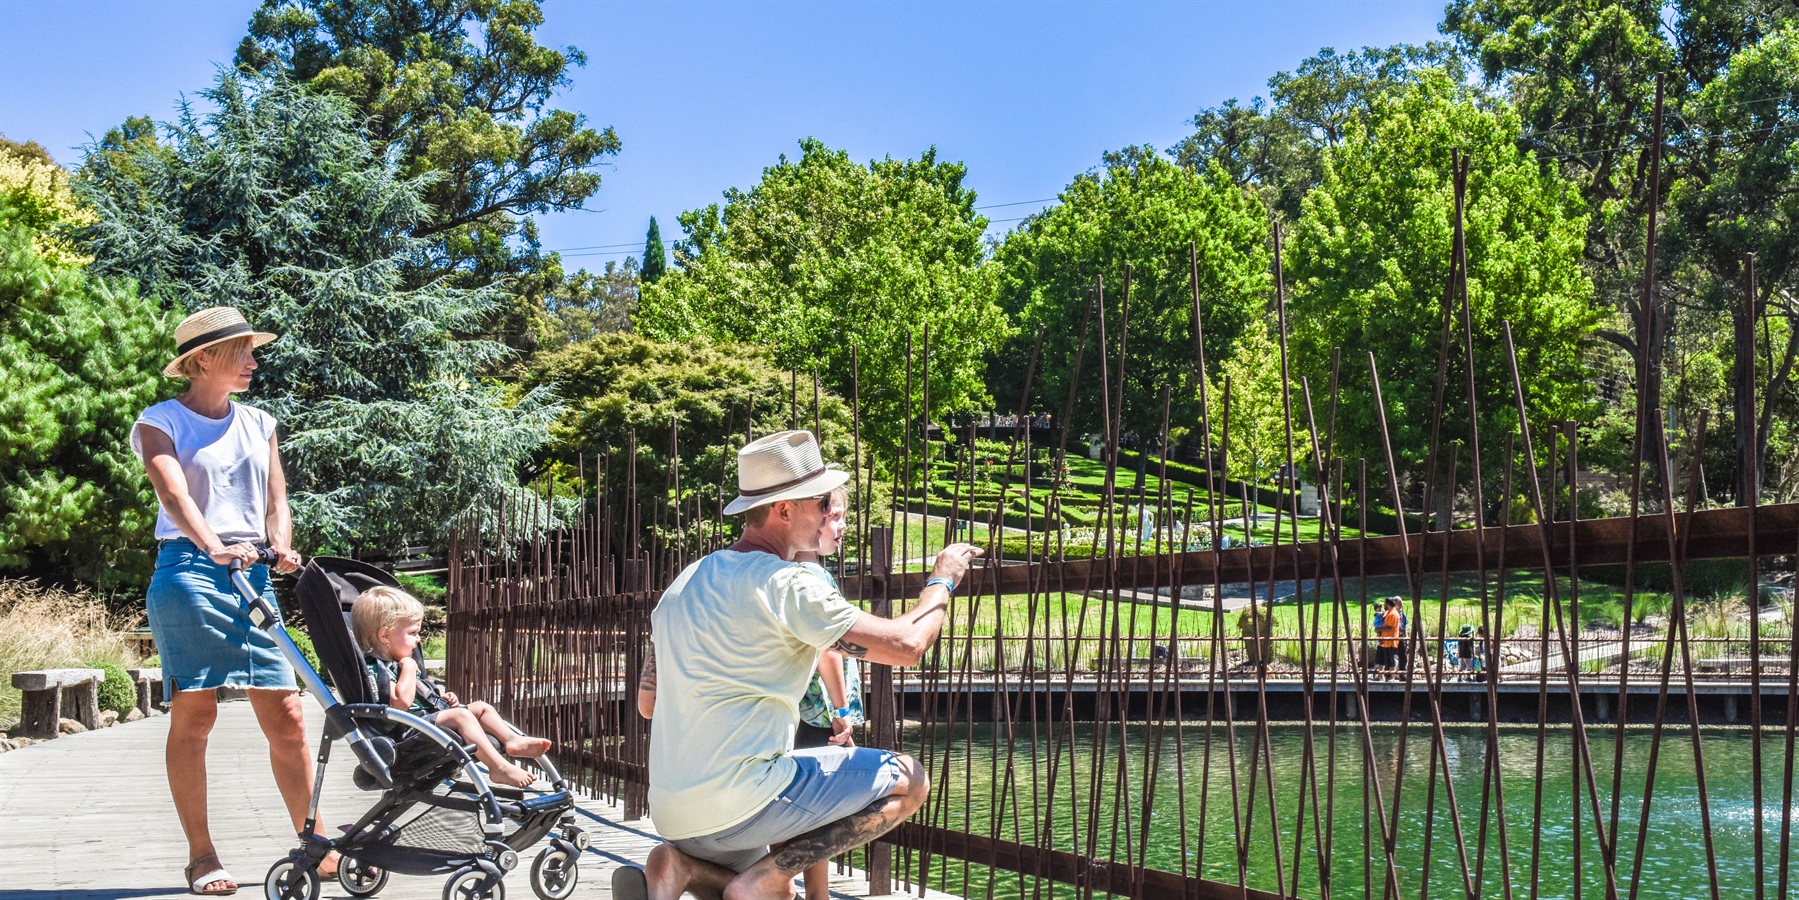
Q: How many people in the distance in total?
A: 5